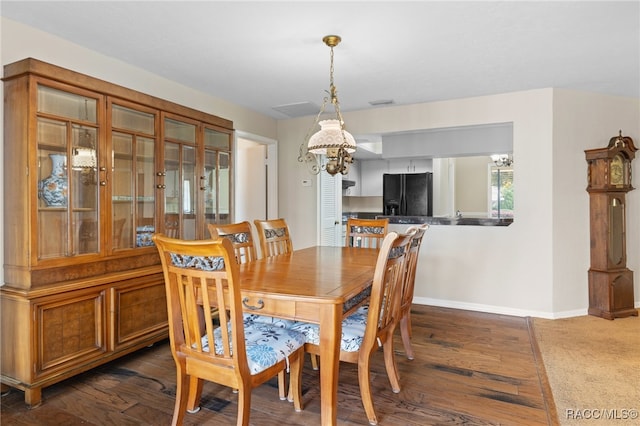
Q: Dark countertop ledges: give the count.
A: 1